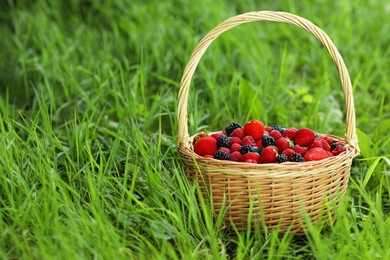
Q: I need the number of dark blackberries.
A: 9